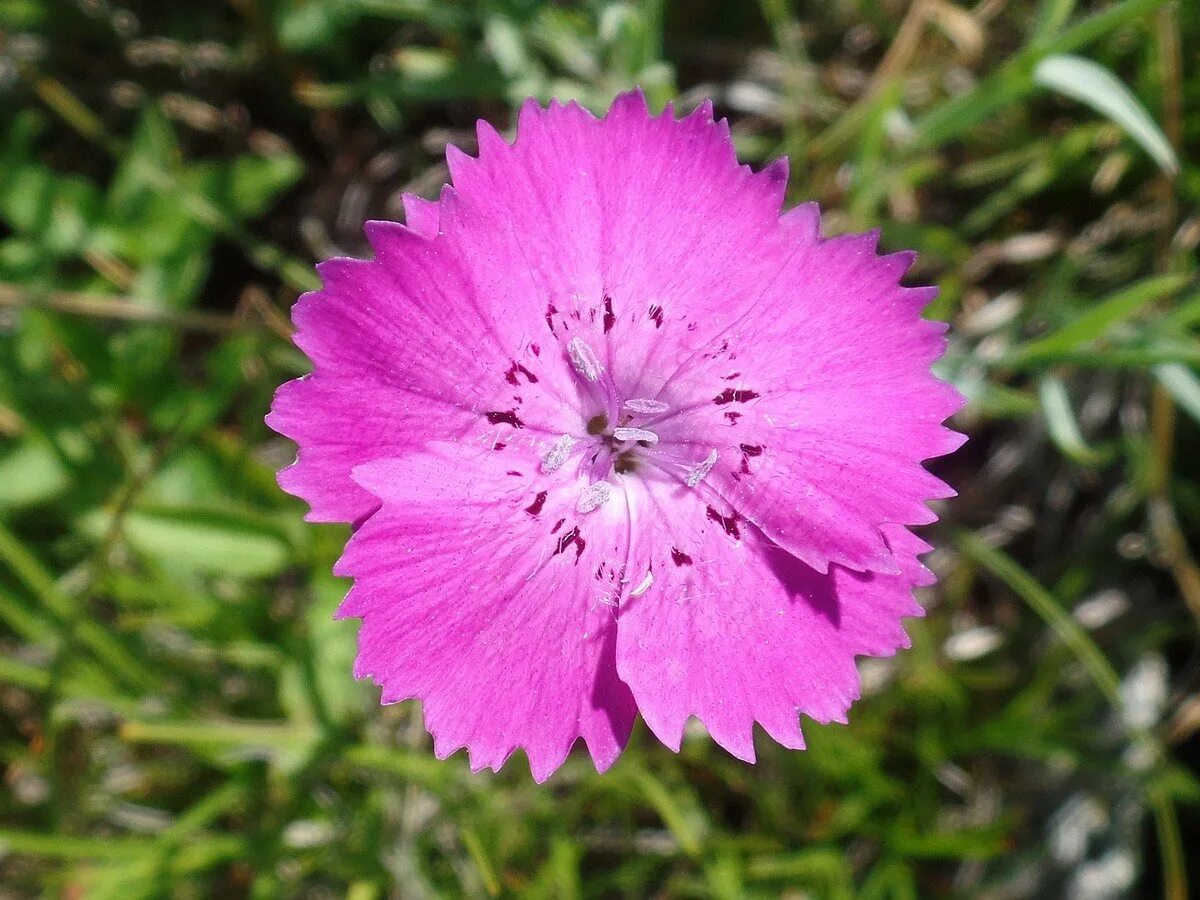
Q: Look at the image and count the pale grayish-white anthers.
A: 6